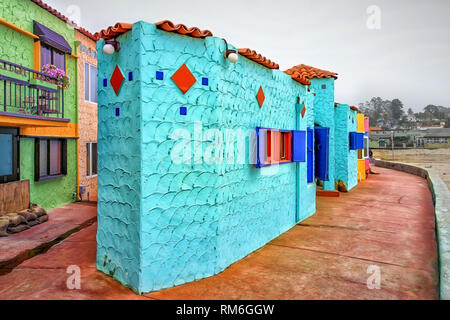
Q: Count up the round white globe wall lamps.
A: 2